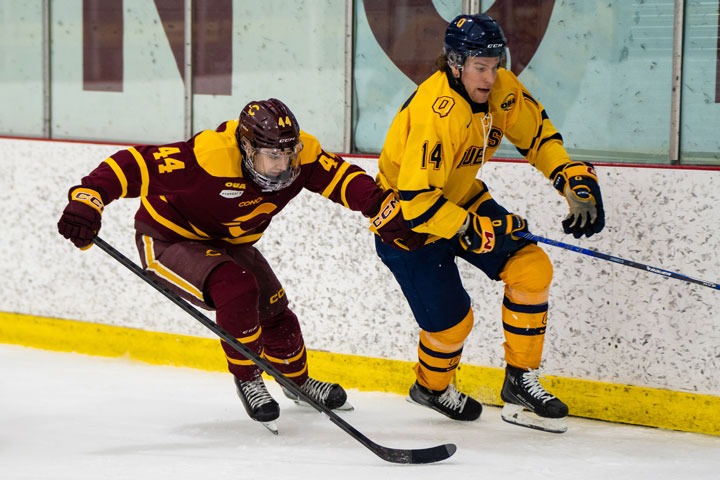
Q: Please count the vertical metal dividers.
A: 5